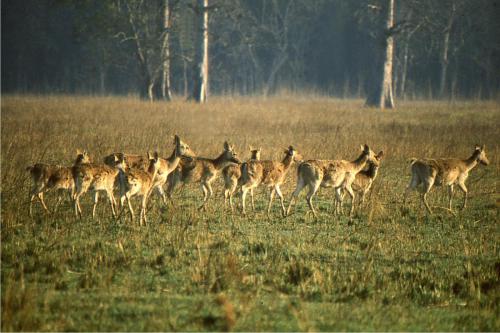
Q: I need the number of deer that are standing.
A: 10